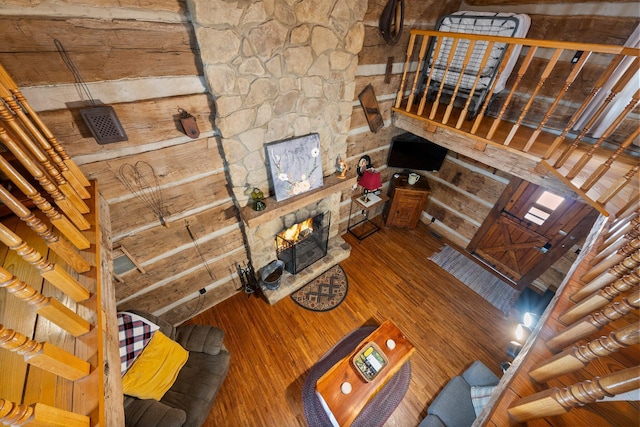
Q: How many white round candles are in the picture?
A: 2